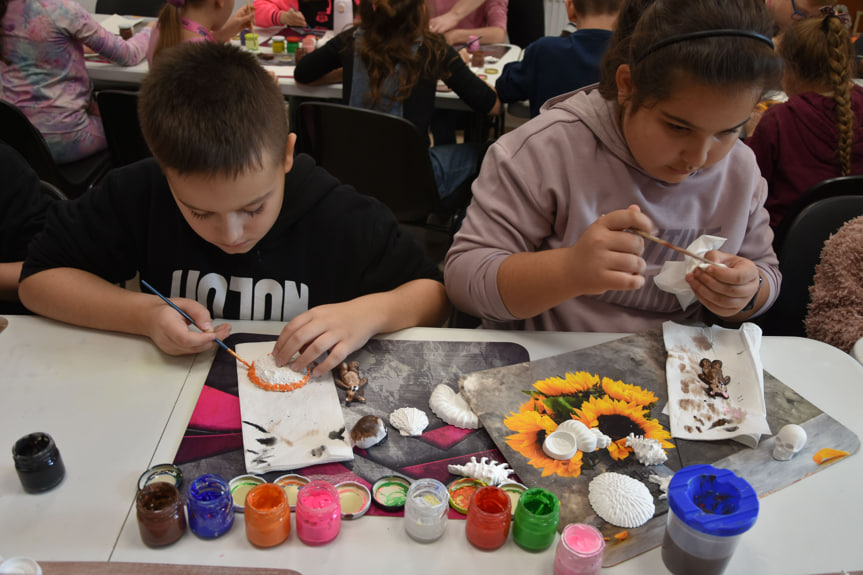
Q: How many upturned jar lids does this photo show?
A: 7